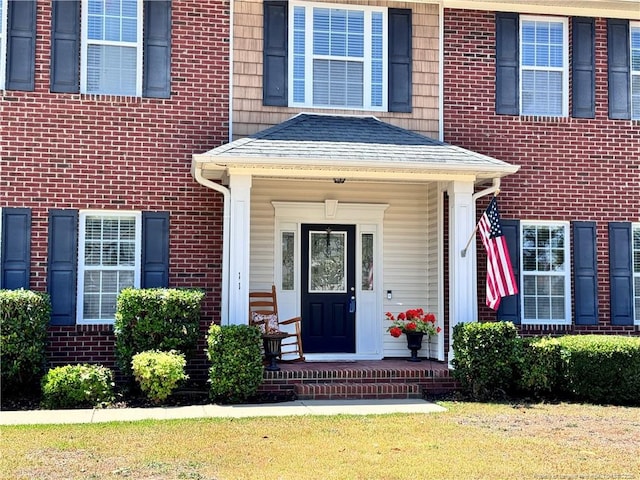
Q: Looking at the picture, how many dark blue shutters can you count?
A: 14